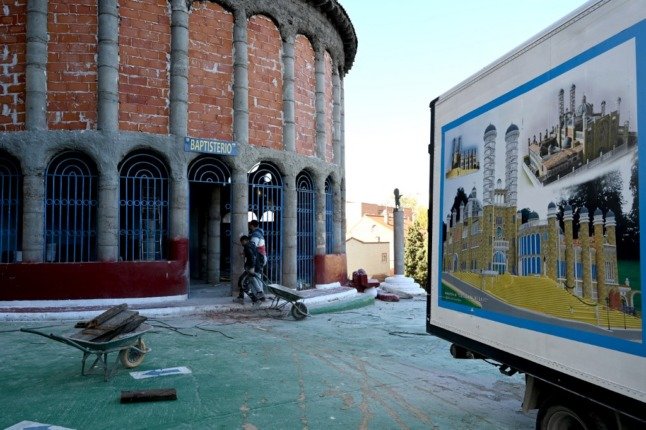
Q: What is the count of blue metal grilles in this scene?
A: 7